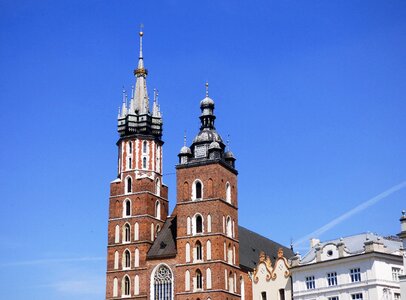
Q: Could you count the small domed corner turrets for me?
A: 3